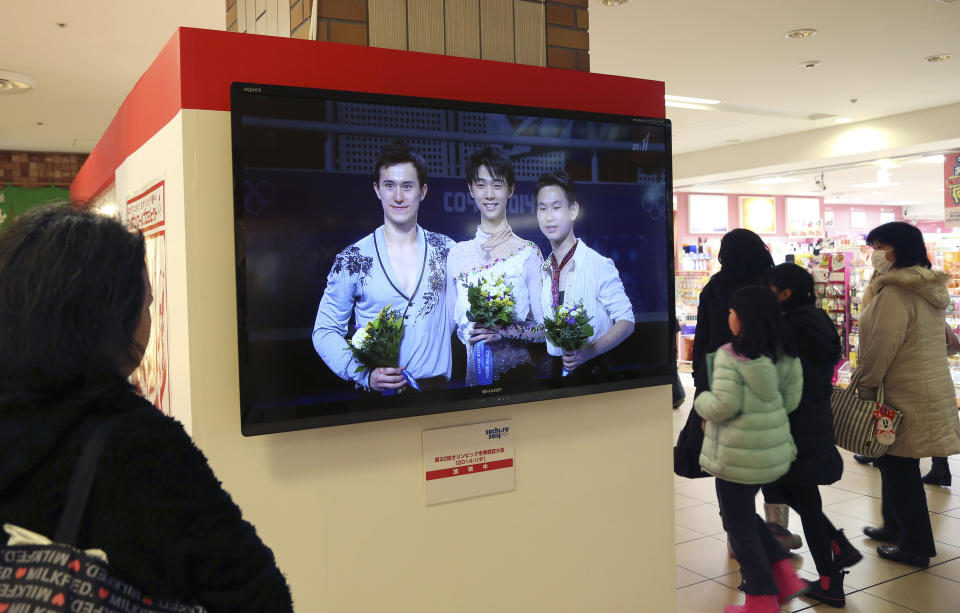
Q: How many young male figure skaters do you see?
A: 3